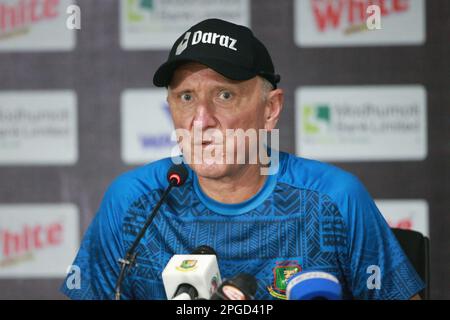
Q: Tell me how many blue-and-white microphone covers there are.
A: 1